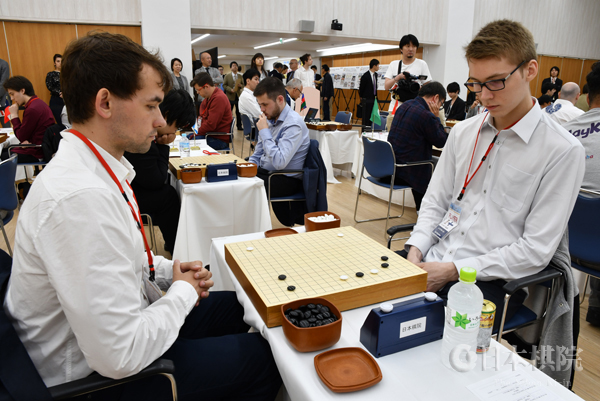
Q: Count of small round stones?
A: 9